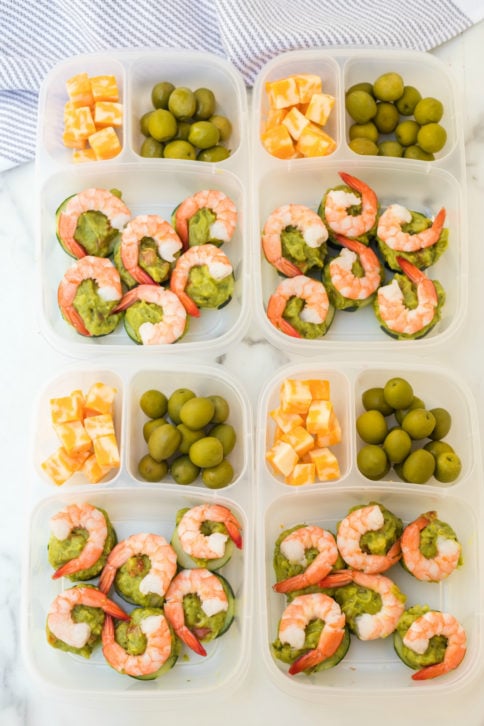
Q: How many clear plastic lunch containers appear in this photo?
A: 4